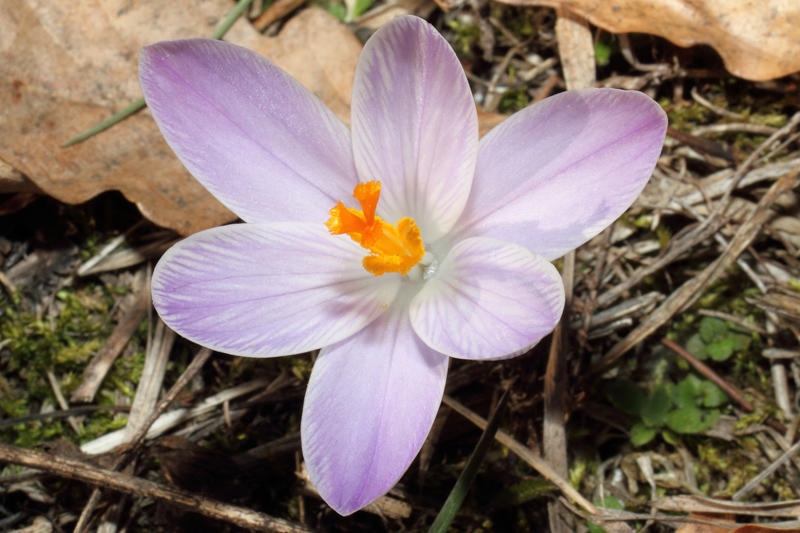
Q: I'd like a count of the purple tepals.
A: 6